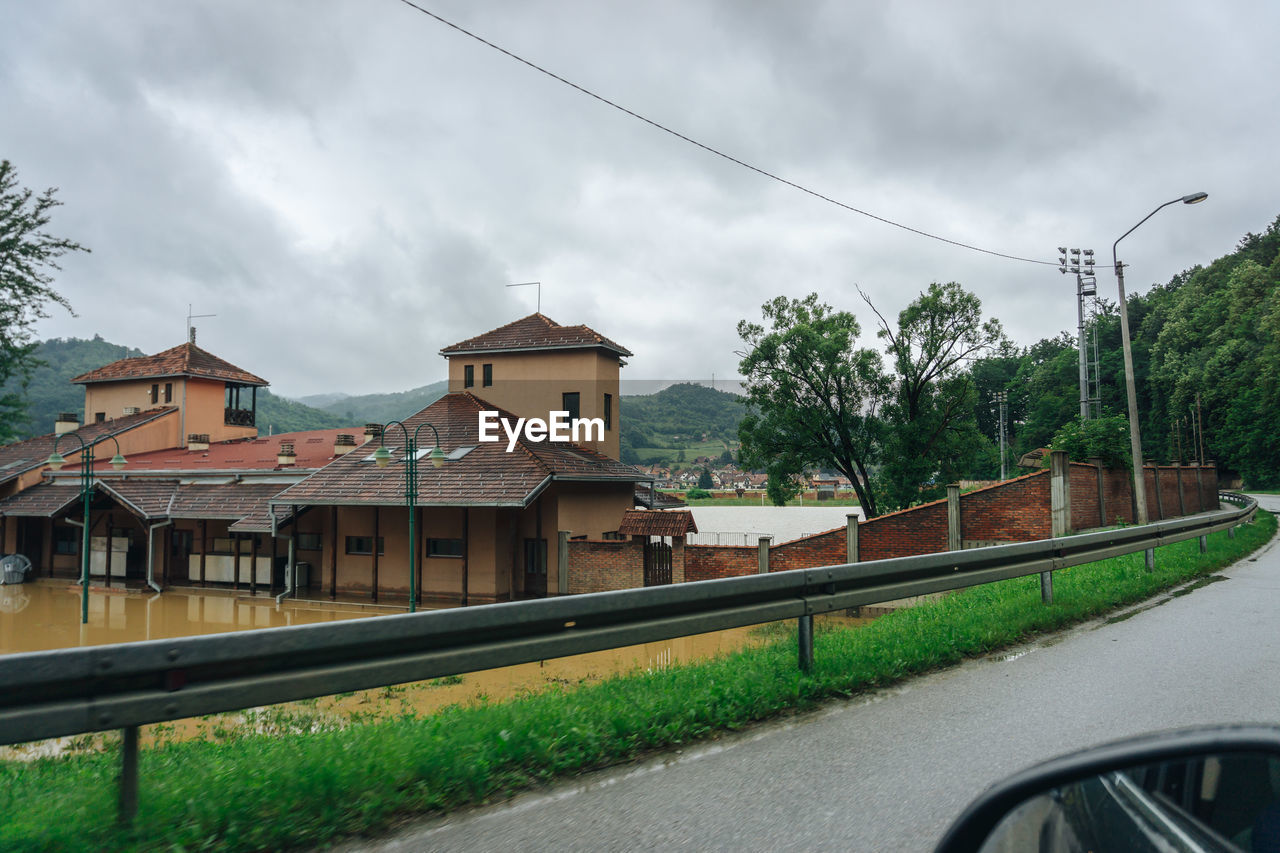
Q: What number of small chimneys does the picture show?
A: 5